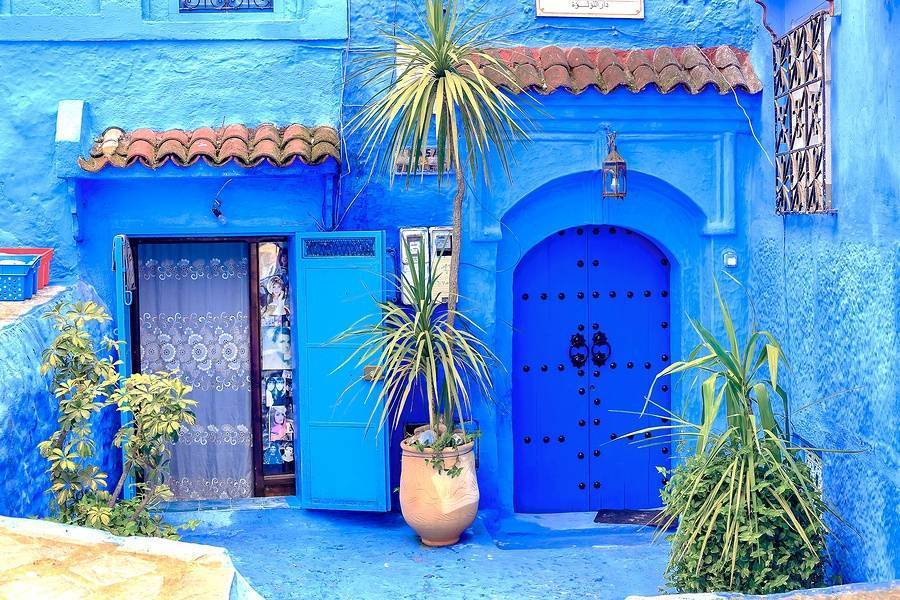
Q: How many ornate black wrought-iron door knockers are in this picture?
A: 2